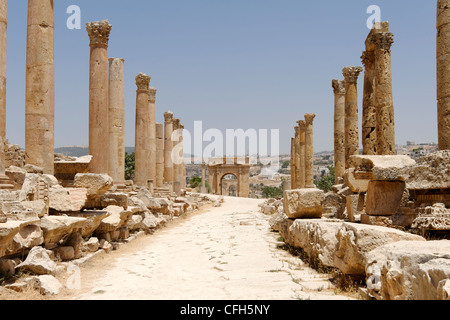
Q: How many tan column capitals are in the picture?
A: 13